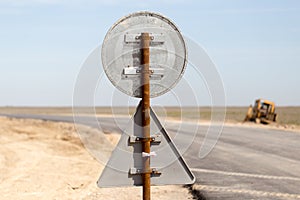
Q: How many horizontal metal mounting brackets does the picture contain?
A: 4